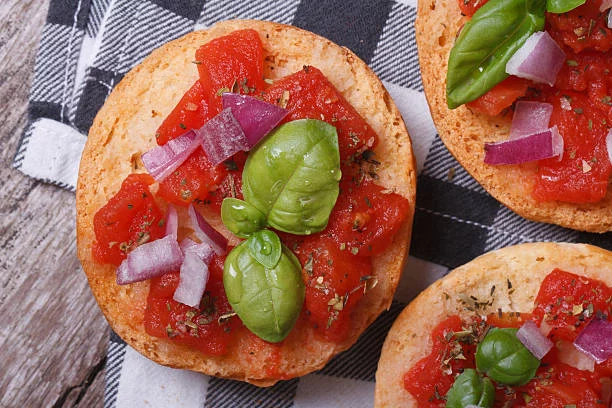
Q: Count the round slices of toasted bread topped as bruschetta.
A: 3